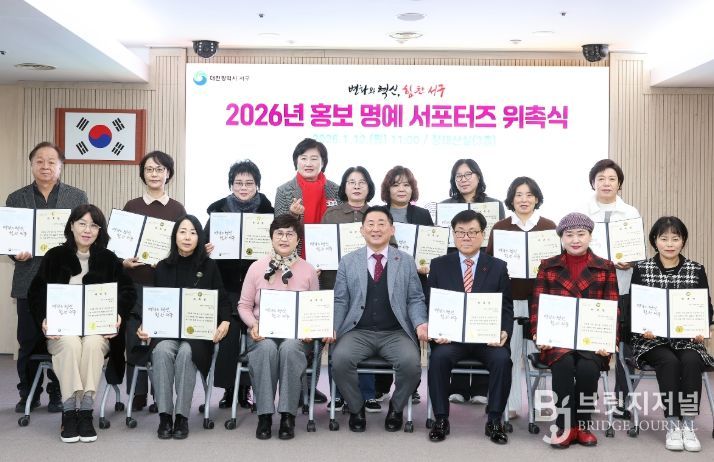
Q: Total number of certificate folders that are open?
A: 14